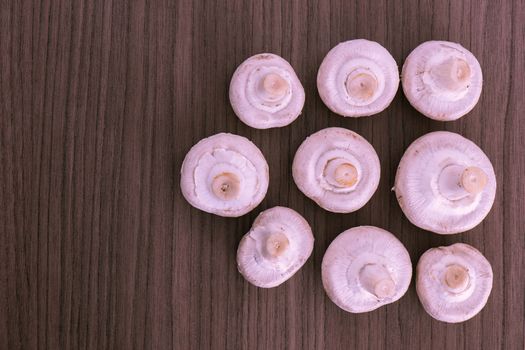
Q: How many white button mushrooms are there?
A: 9